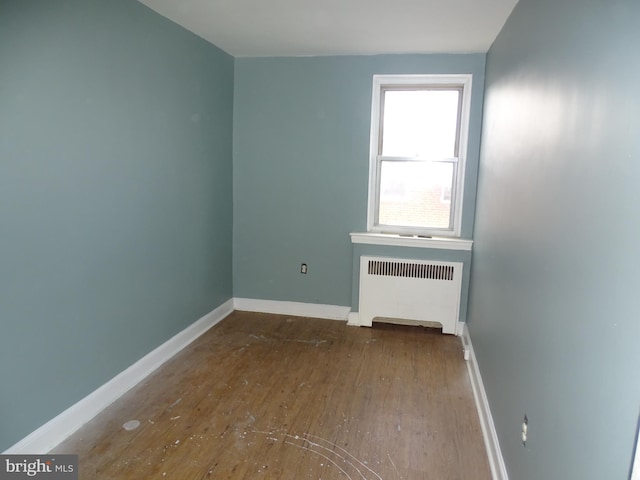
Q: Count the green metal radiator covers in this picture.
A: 0